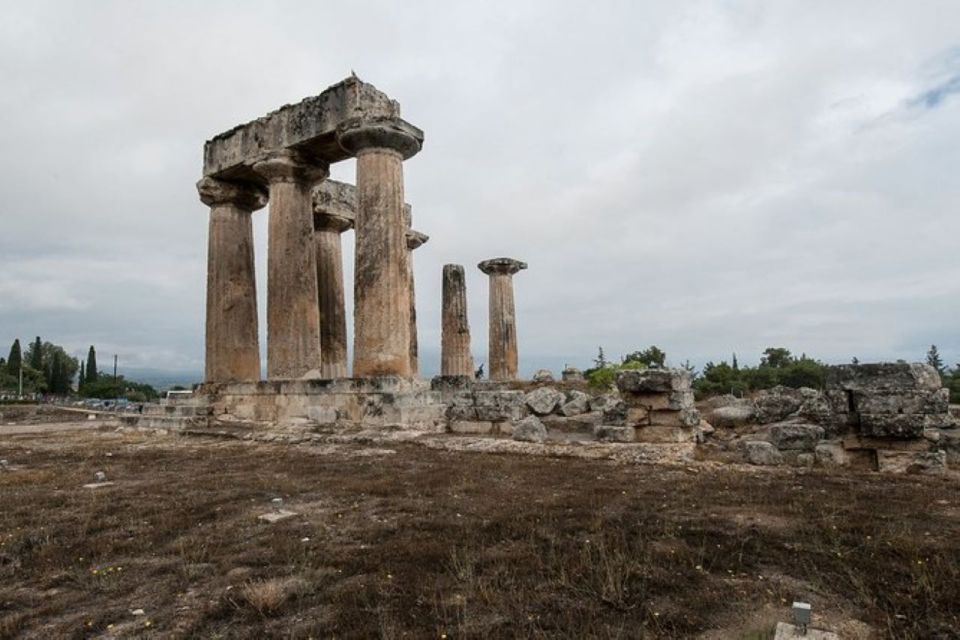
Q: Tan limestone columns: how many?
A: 7